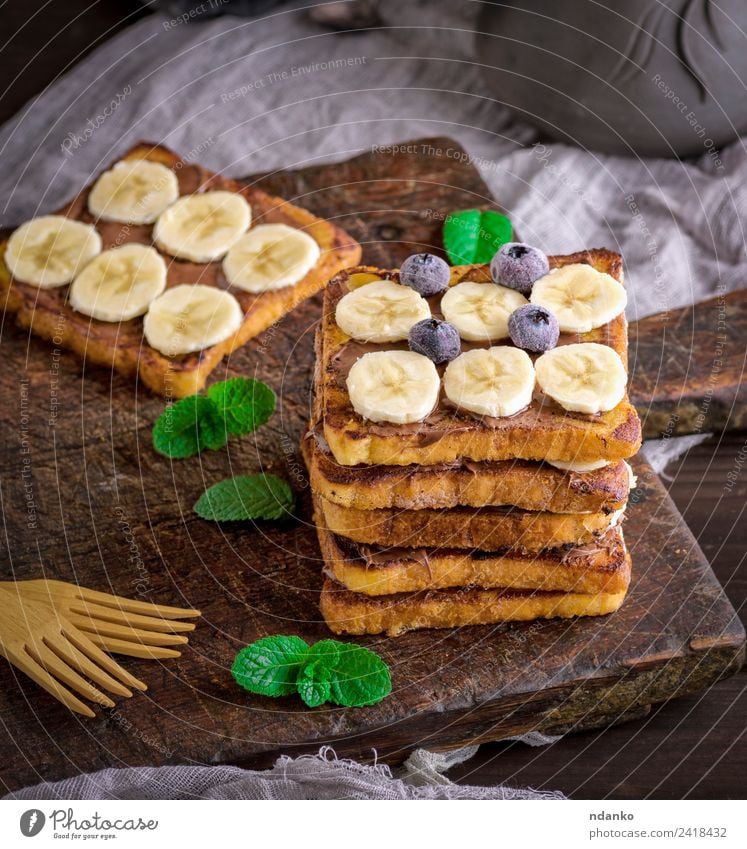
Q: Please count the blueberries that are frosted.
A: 4